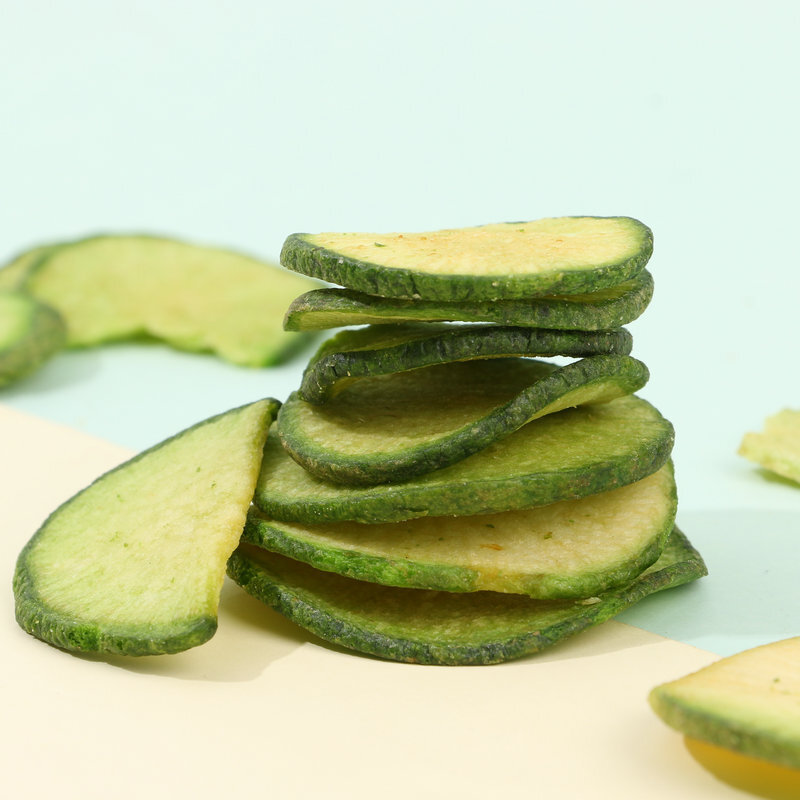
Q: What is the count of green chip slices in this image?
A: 13